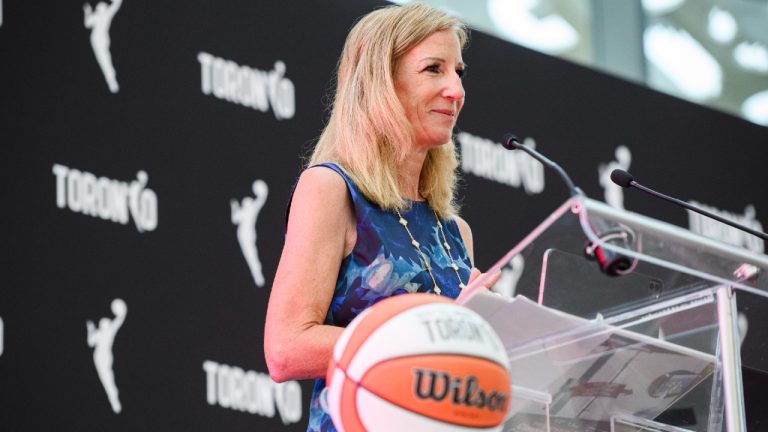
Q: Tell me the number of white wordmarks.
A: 5